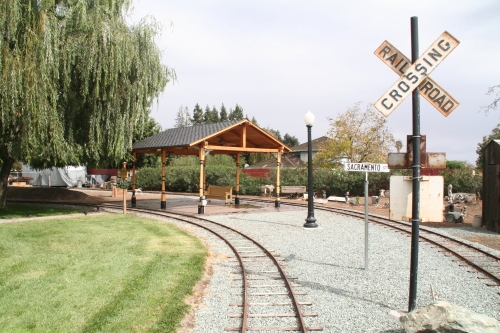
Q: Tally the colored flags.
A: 0